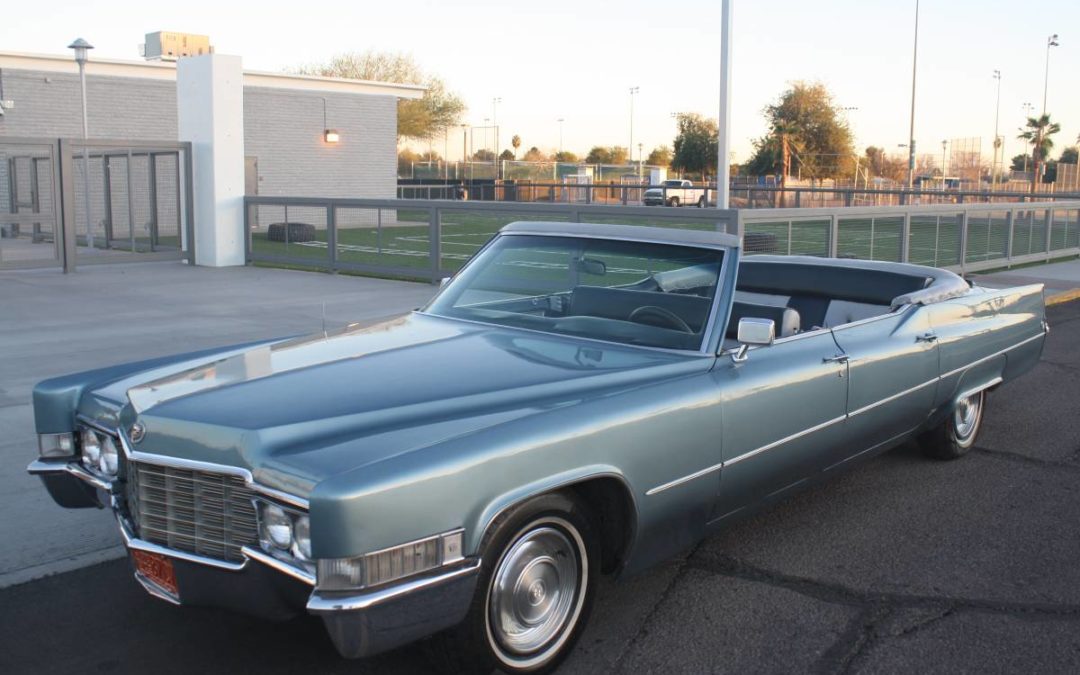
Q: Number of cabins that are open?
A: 1